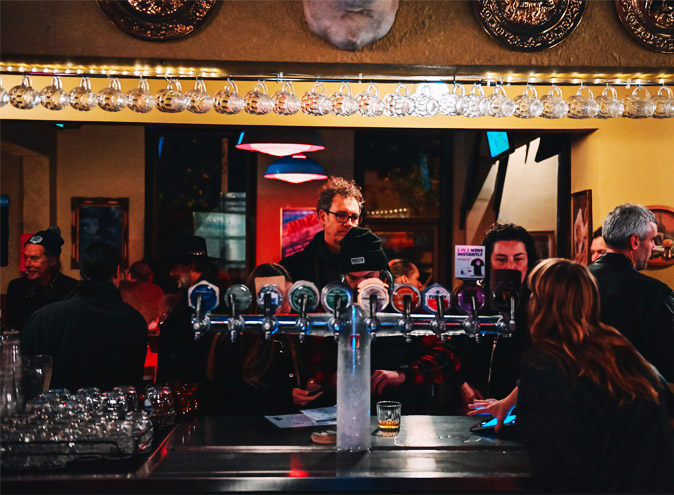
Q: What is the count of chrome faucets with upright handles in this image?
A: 10